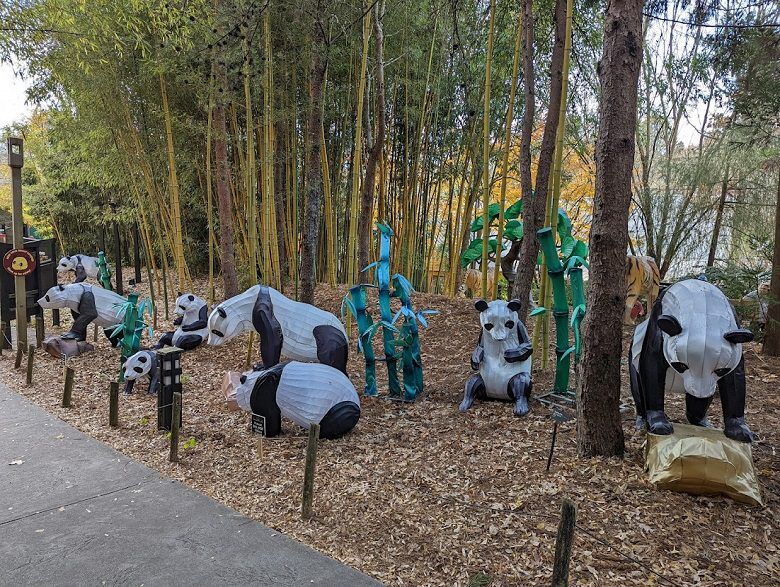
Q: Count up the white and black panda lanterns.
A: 8